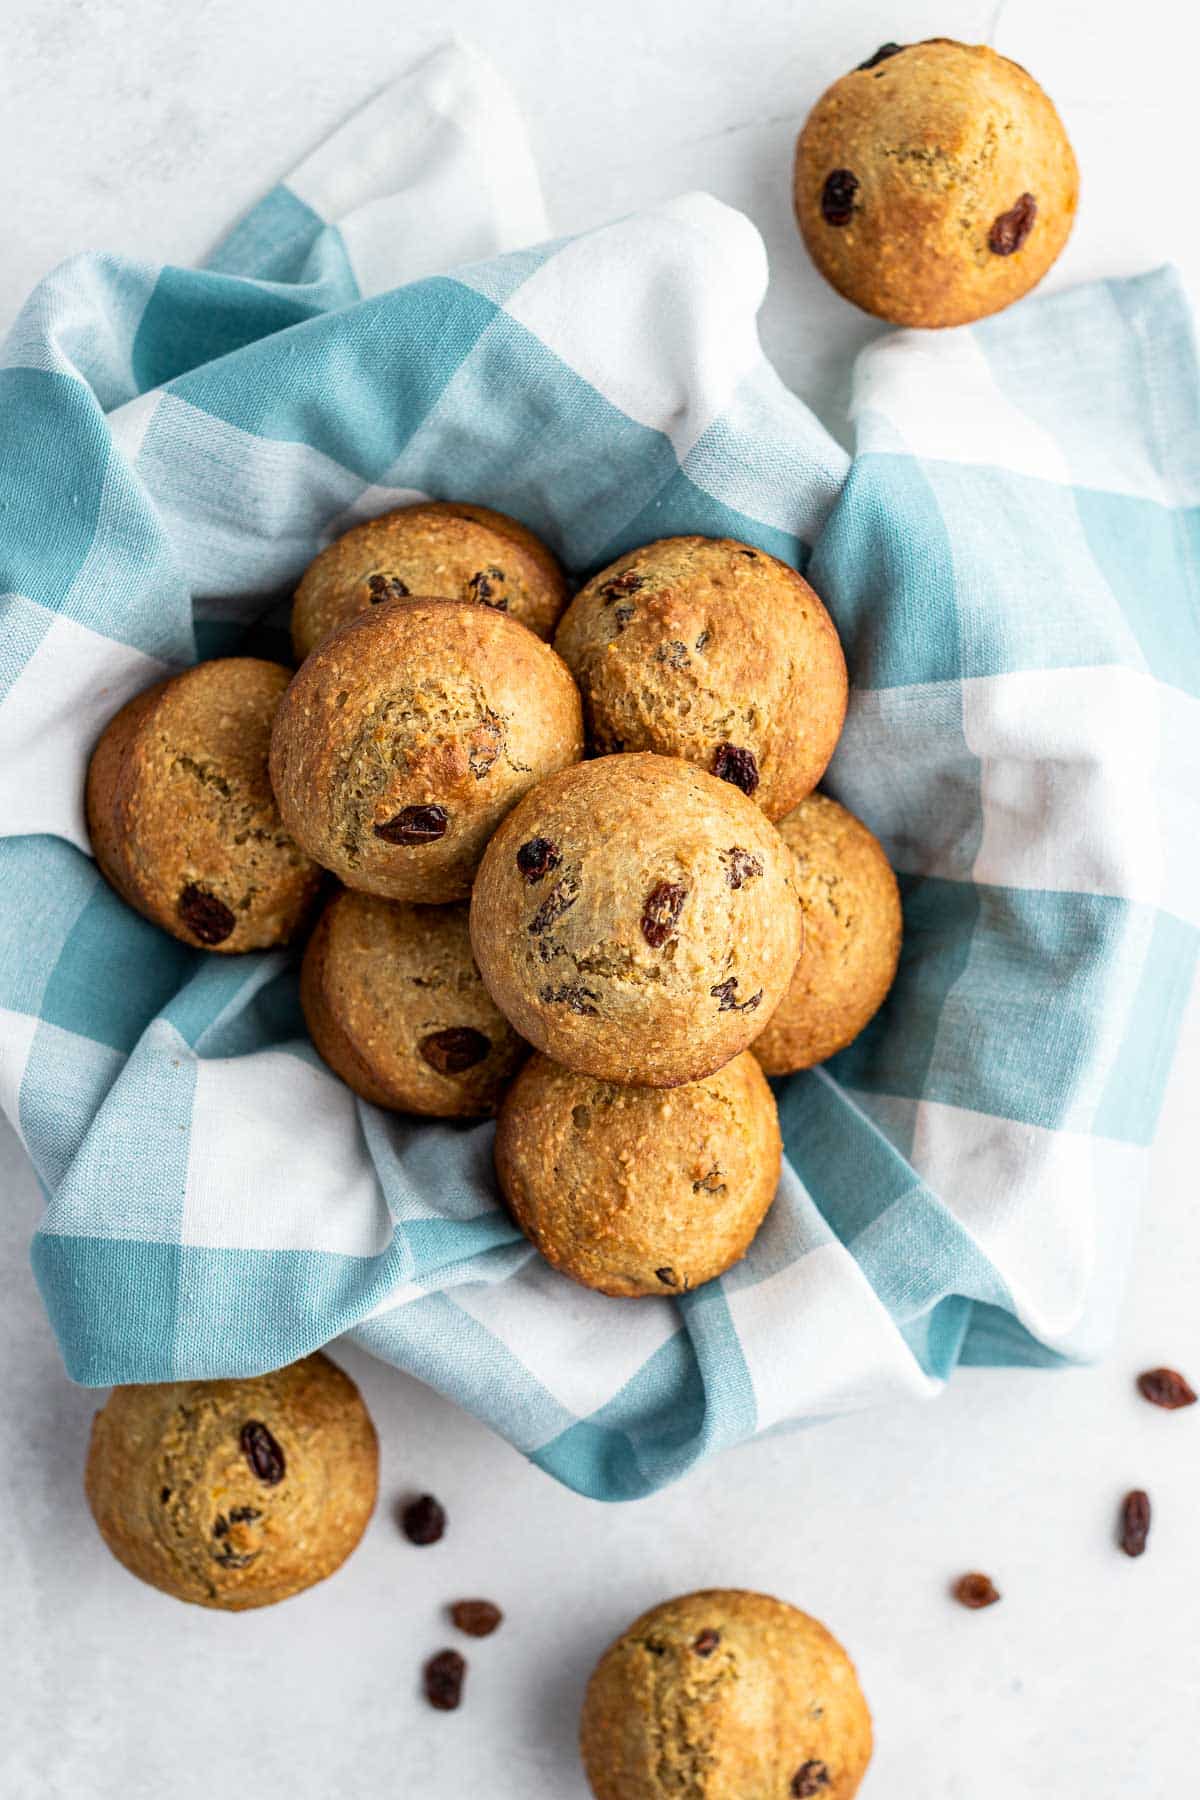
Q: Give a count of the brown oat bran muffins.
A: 11